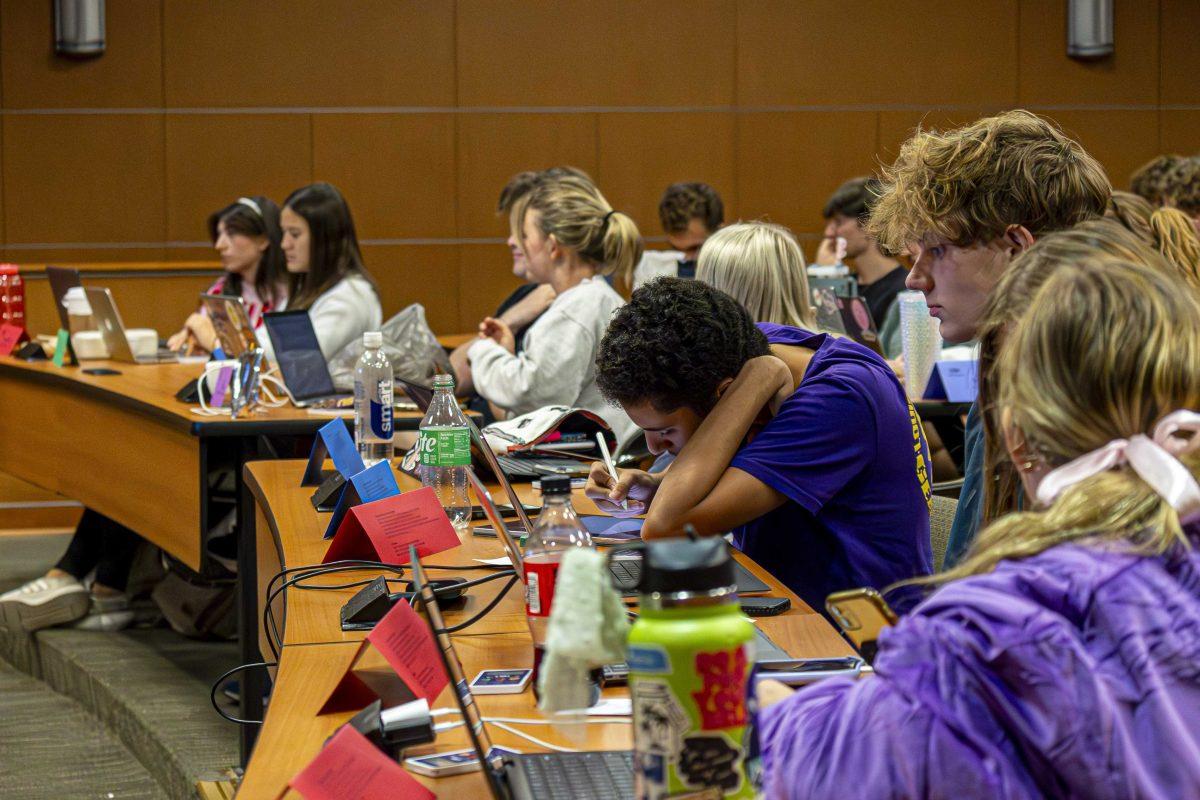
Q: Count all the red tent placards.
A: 4